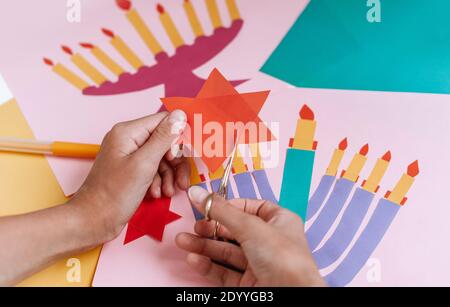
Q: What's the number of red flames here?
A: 11